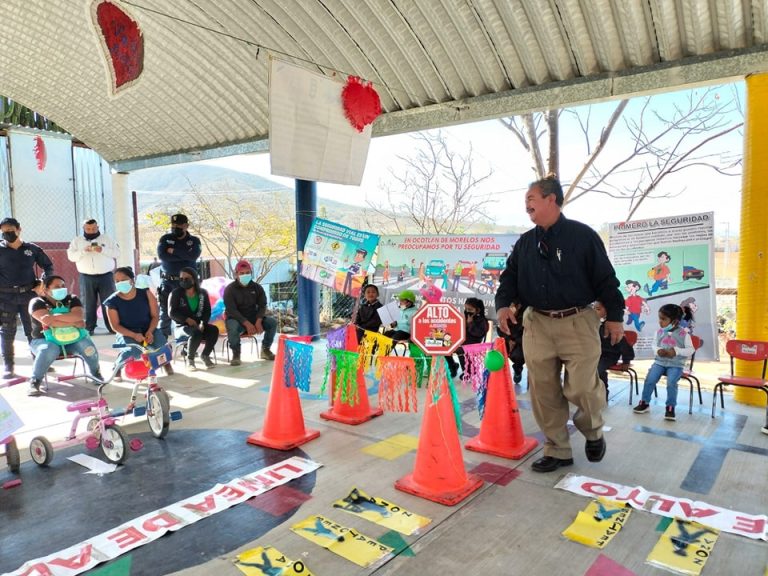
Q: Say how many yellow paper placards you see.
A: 5